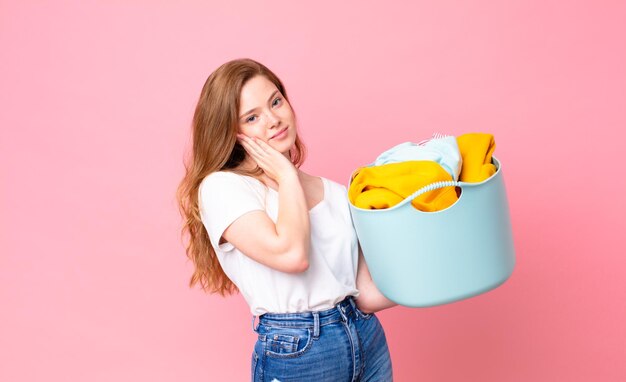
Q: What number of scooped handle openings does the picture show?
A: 1